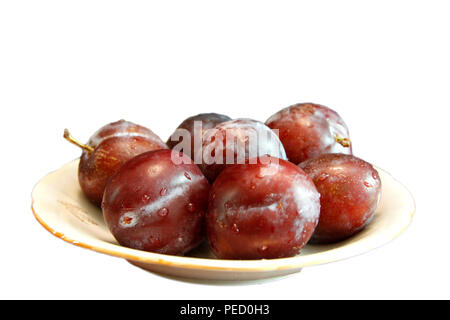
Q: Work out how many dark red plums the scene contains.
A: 7